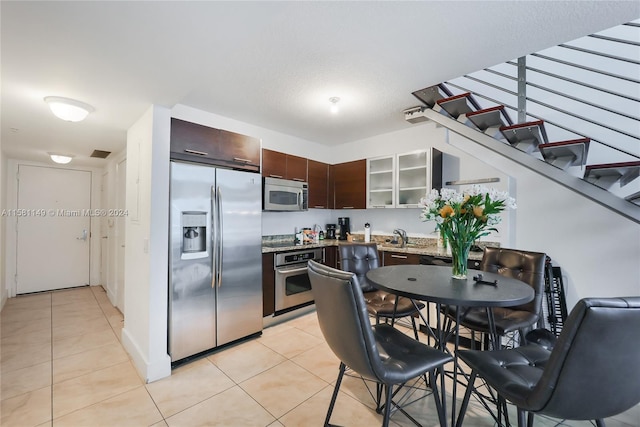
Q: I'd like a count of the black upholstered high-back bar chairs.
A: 4